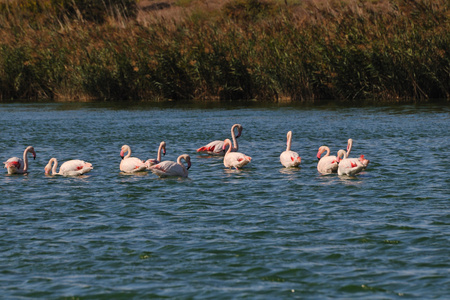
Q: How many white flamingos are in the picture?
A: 11